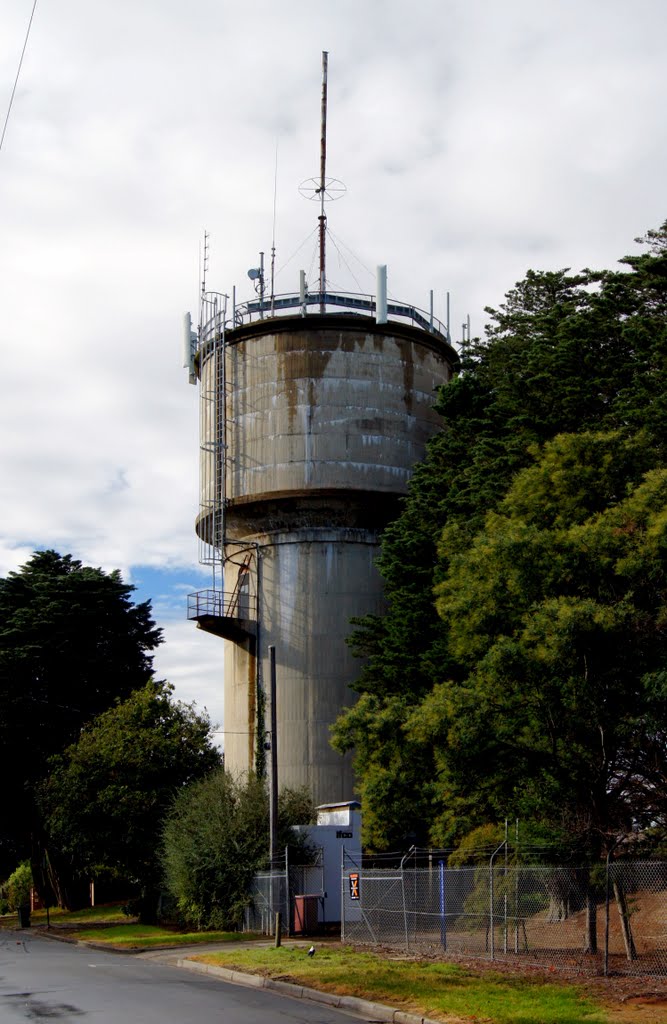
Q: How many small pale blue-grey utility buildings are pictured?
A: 1